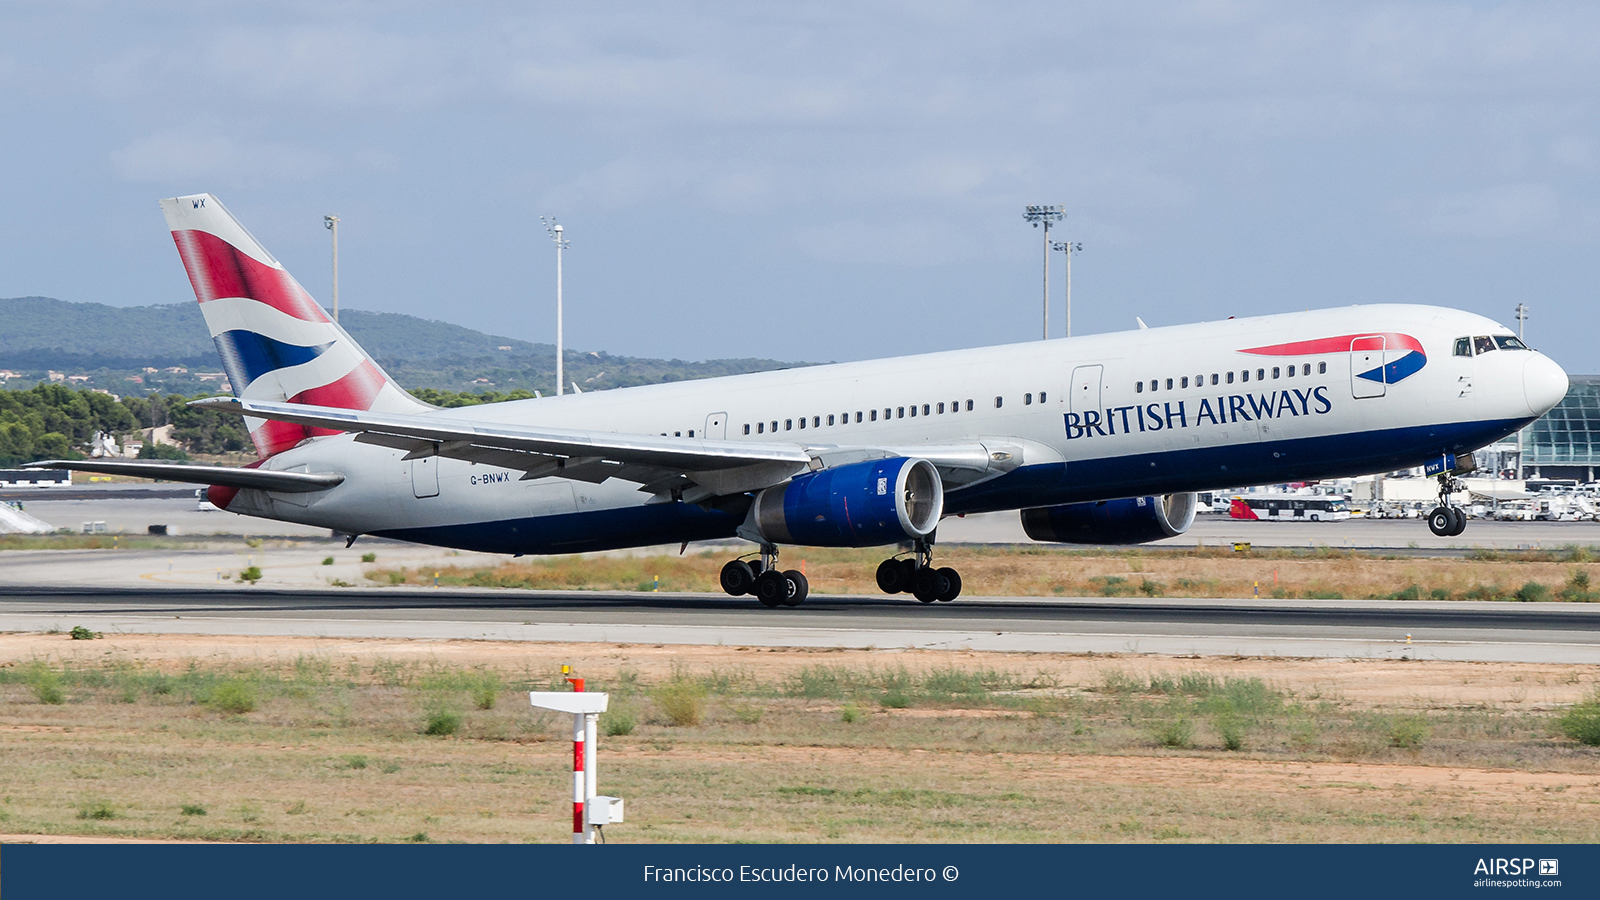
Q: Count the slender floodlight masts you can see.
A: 5